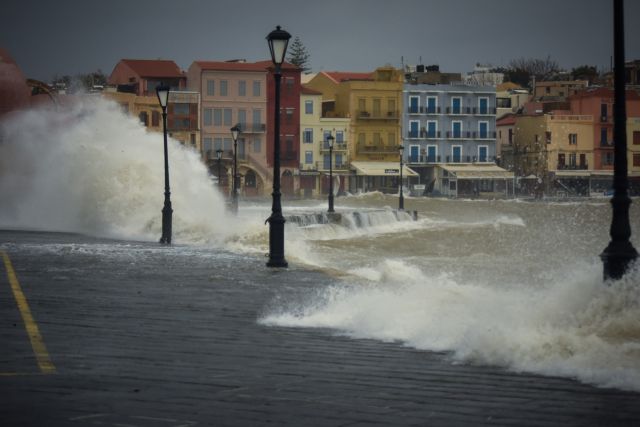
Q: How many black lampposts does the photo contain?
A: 7